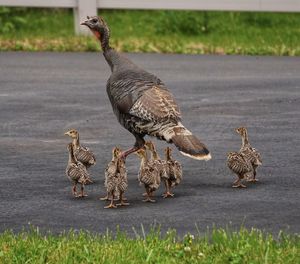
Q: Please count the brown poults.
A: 9